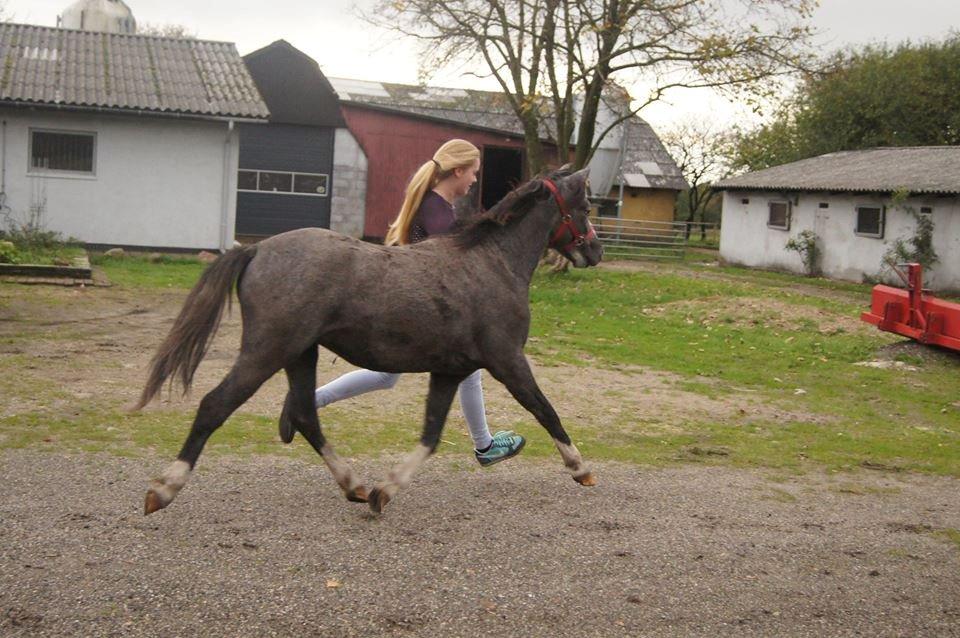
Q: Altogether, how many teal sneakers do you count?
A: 1